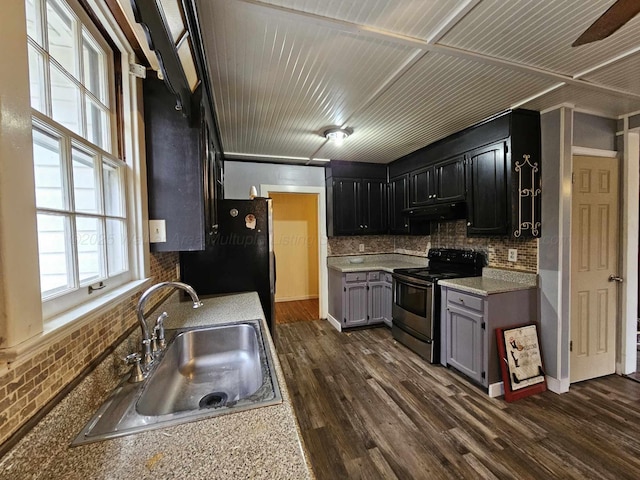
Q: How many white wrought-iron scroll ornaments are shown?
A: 1